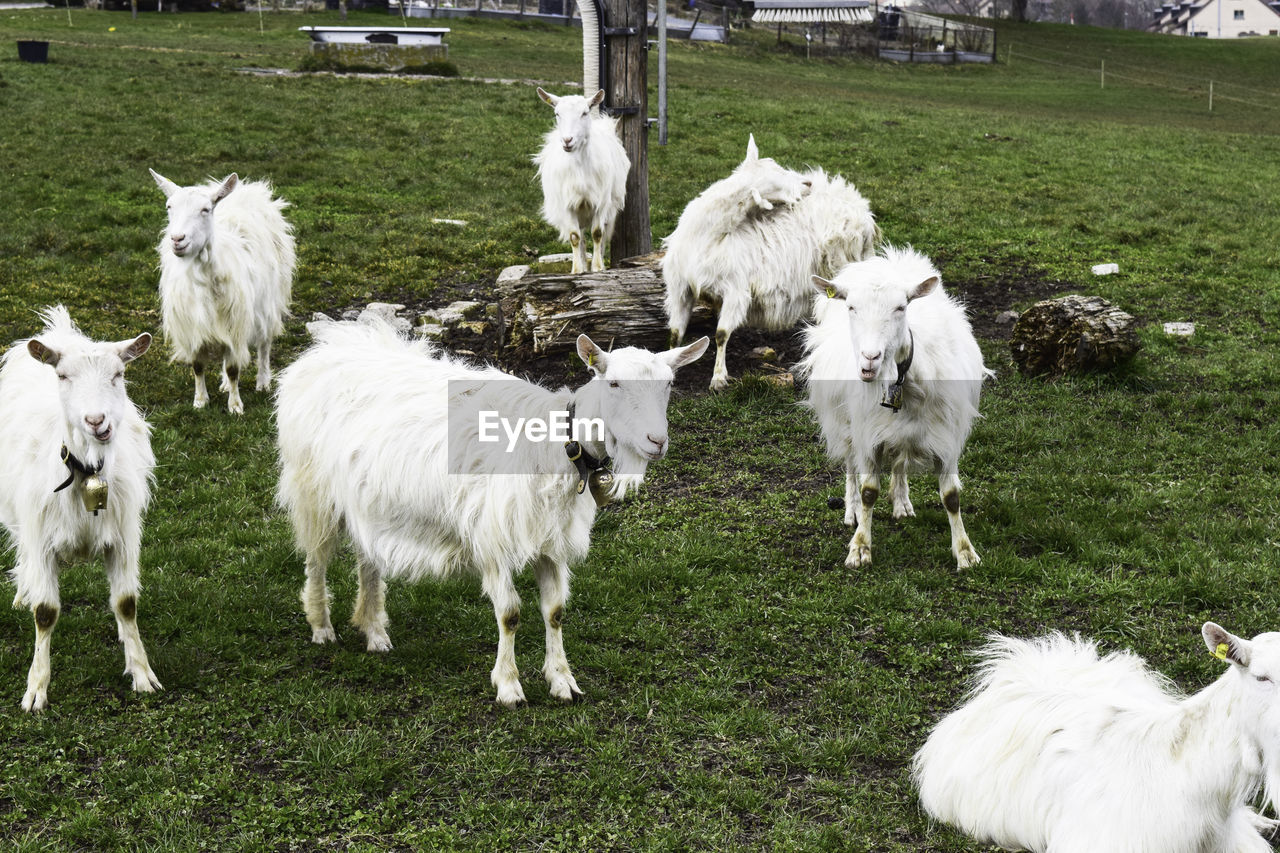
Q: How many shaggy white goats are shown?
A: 7